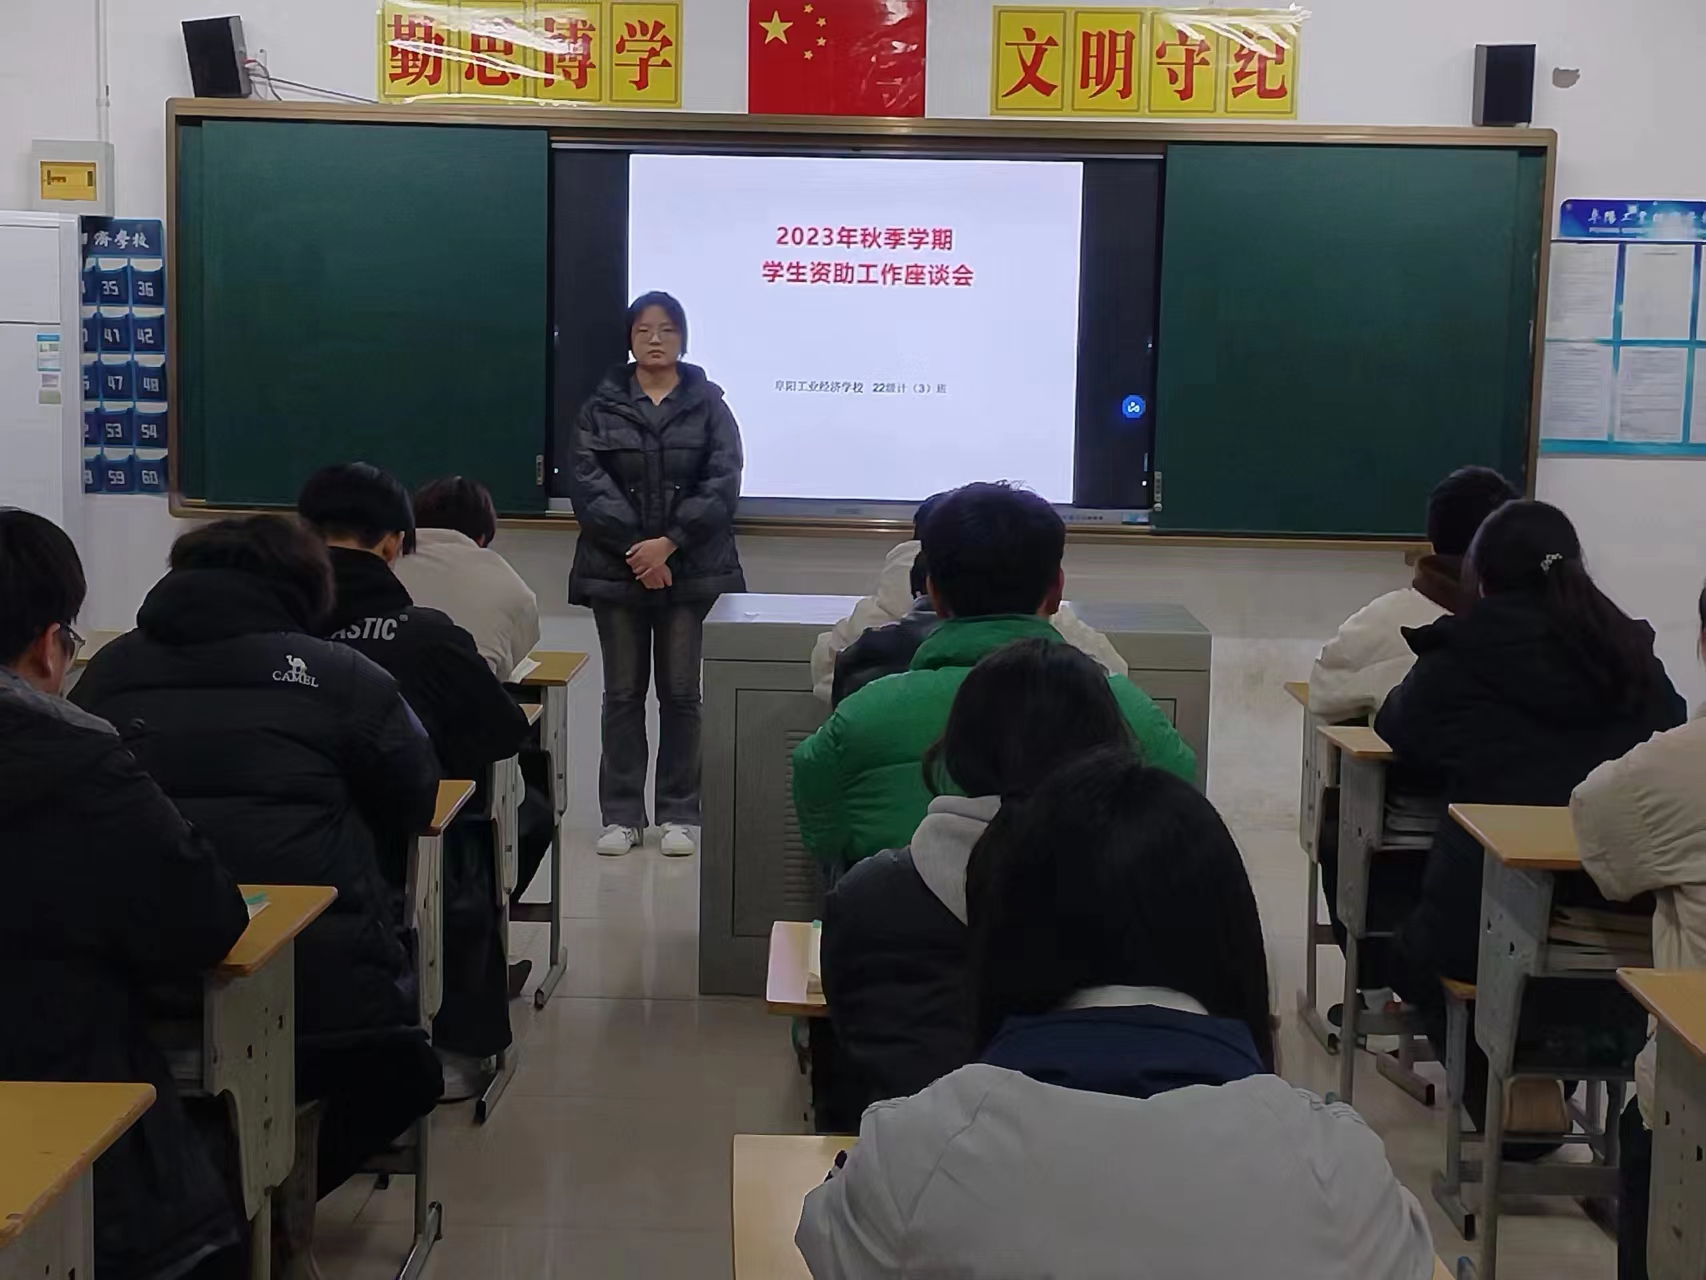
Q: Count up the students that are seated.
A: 12